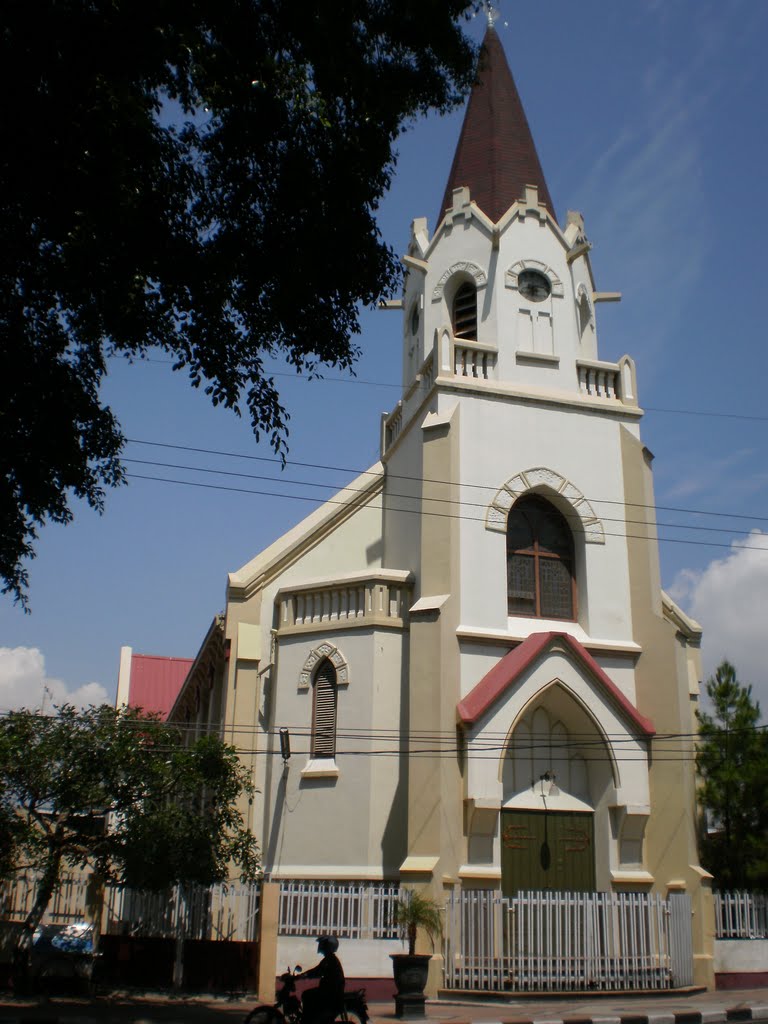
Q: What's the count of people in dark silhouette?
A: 1